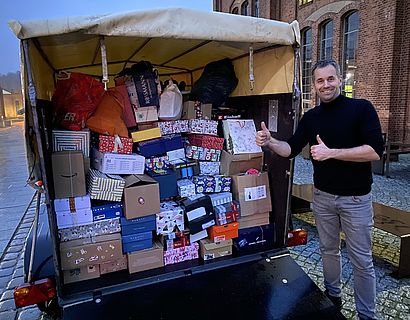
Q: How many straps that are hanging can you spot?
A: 2